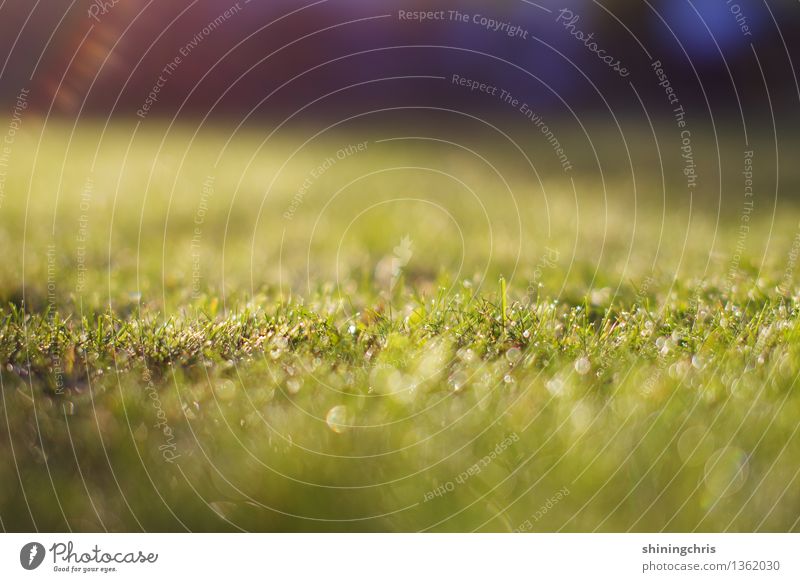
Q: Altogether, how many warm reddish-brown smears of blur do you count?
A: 1